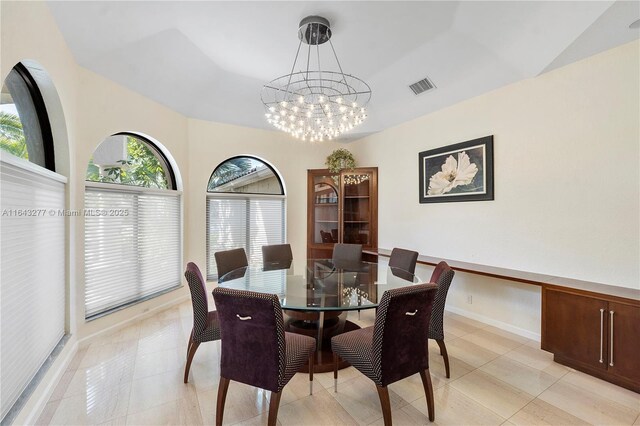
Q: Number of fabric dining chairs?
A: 8